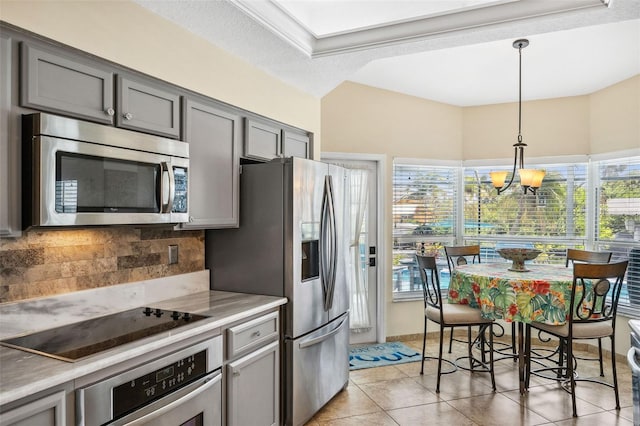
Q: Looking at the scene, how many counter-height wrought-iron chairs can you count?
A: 4